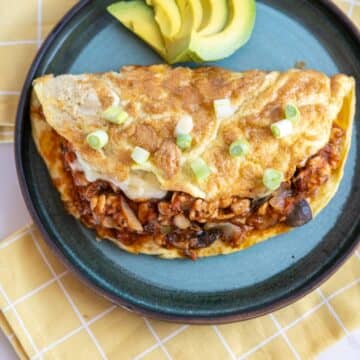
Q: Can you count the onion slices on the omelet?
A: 11